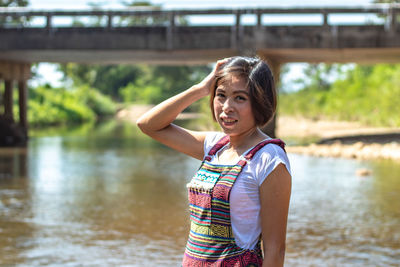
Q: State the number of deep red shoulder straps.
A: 2